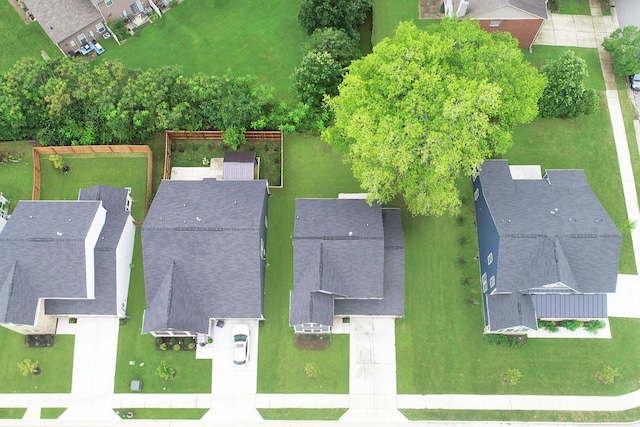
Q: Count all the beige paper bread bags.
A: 0